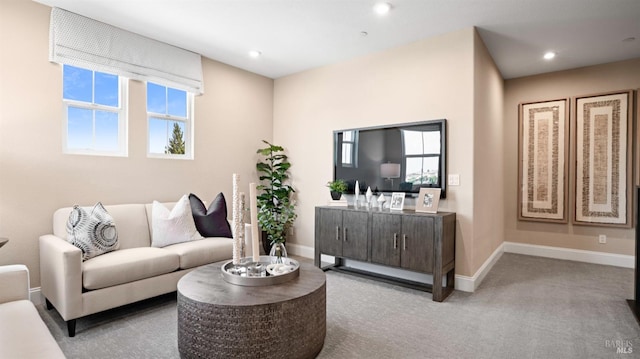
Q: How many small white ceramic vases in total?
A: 3